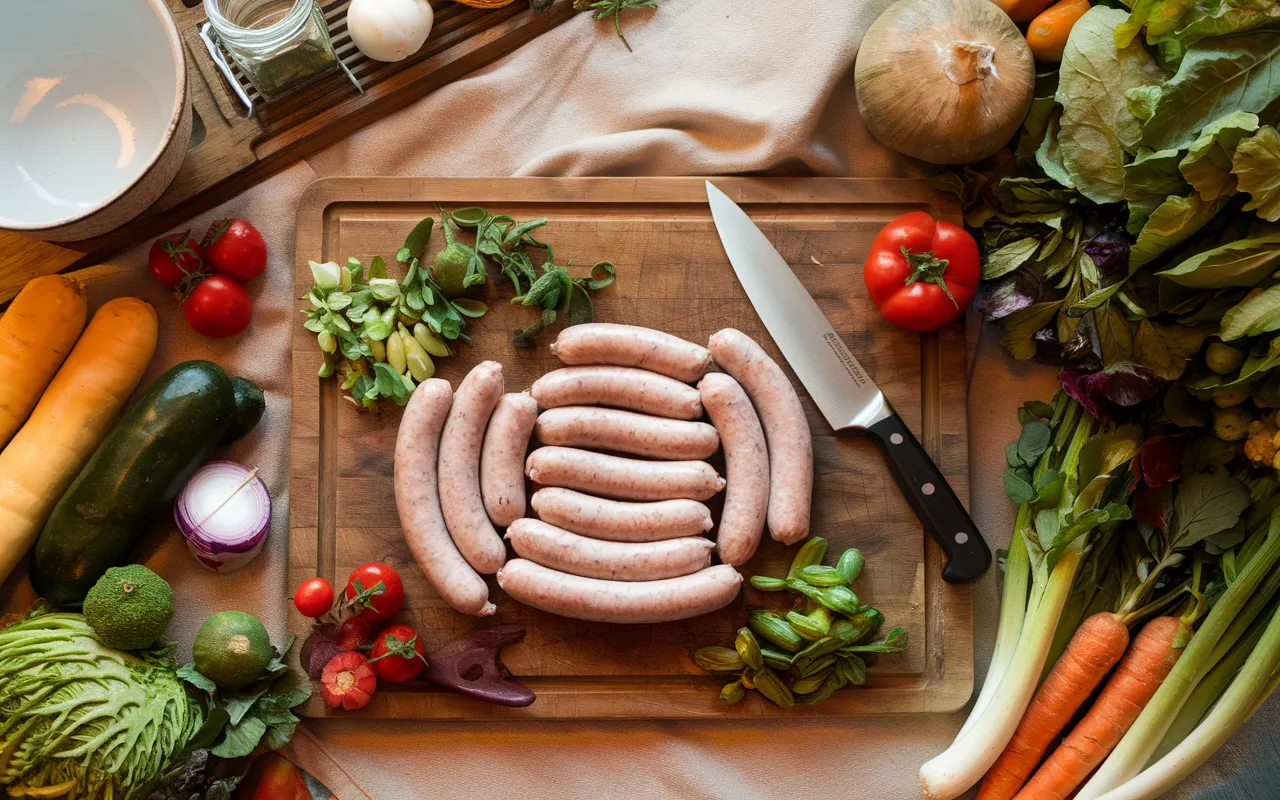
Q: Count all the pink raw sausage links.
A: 12